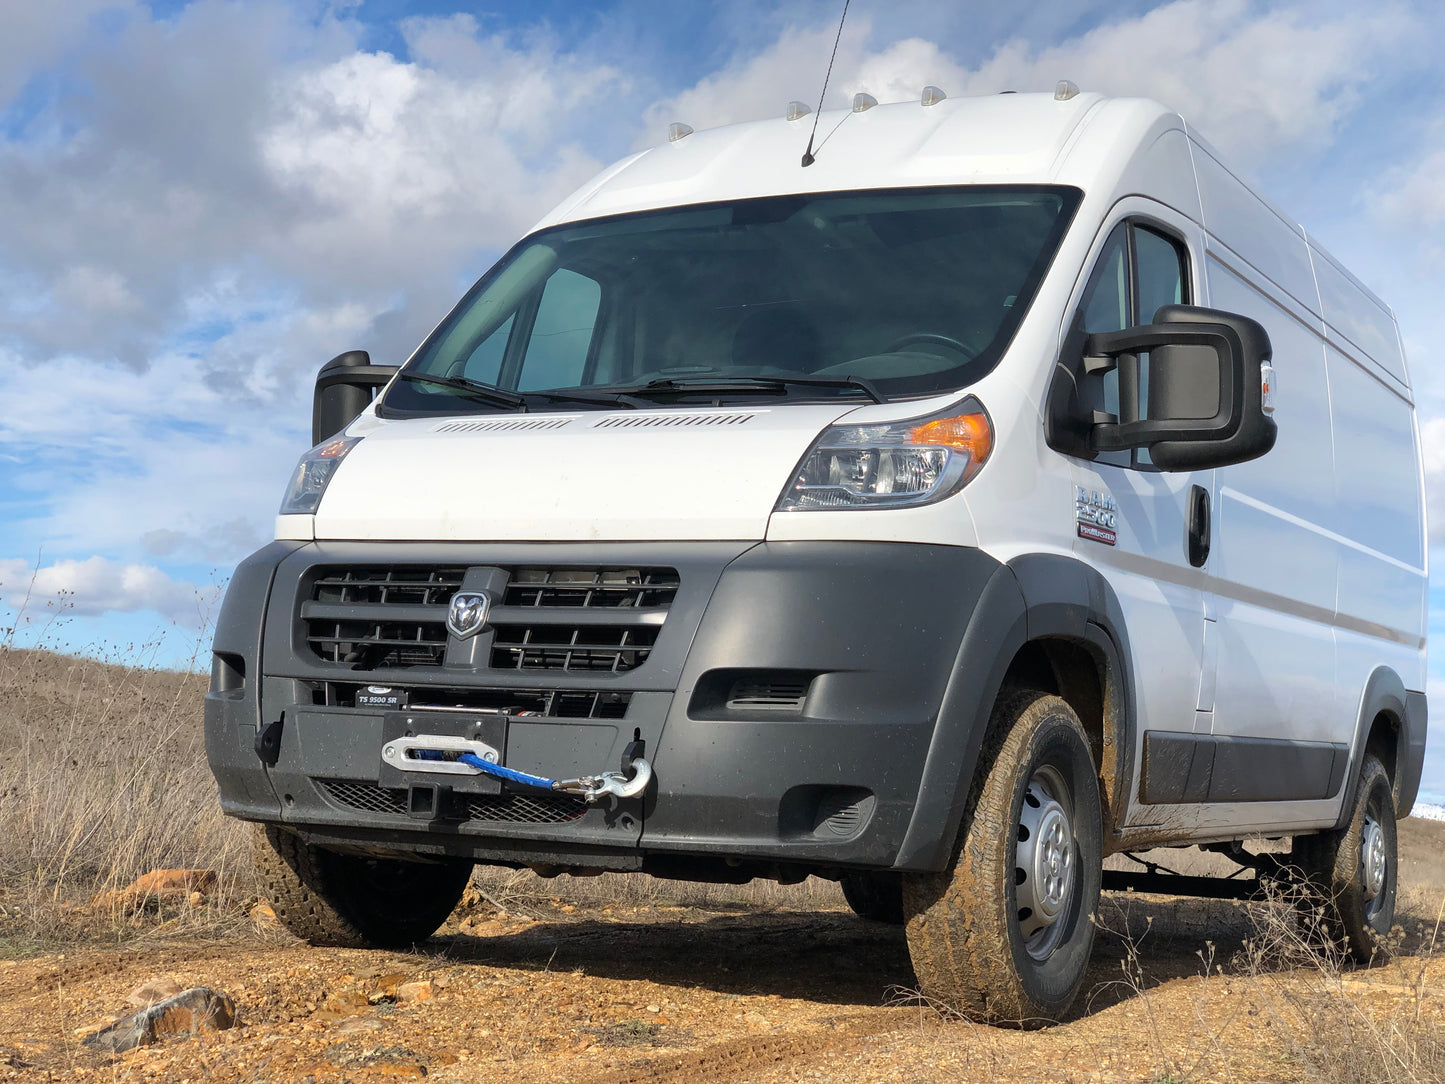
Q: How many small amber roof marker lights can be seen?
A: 5